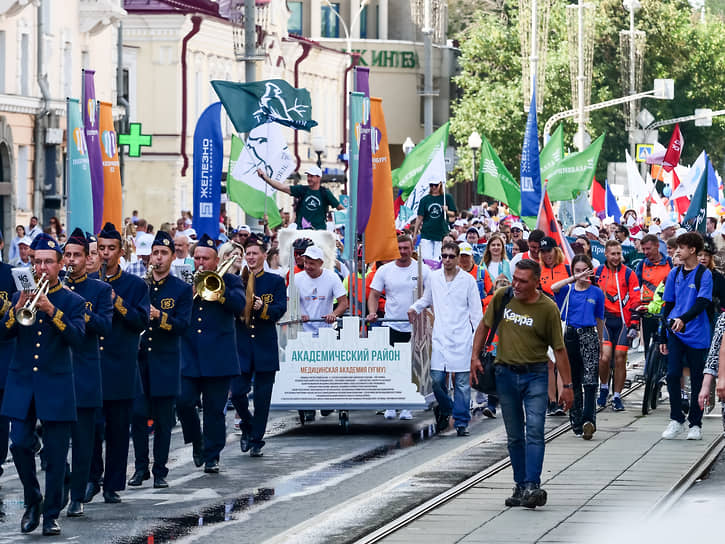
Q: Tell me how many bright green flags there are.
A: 5